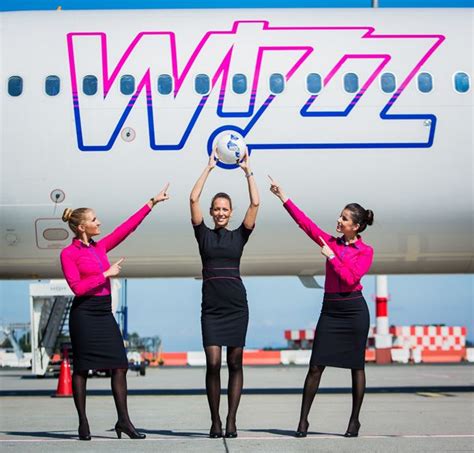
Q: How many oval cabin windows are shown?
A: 13